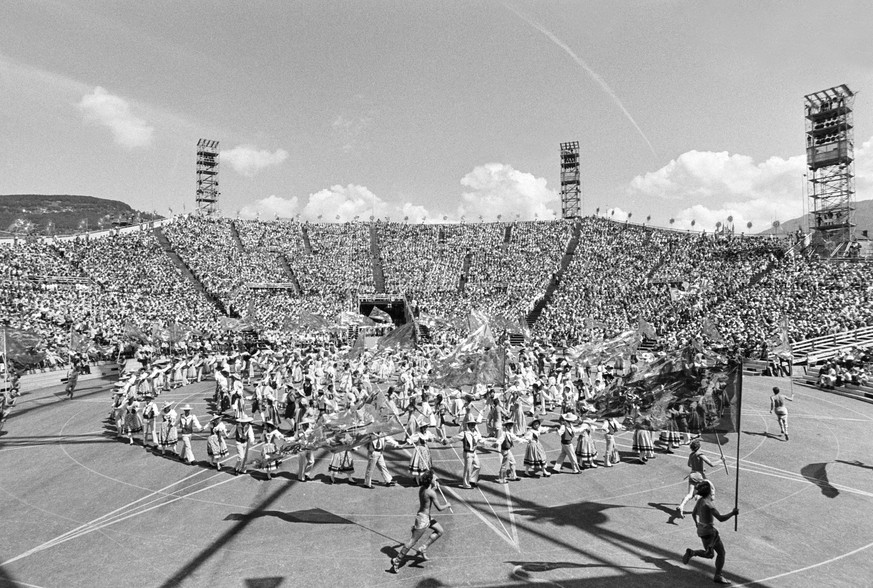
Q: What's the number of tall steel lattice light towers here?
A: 3